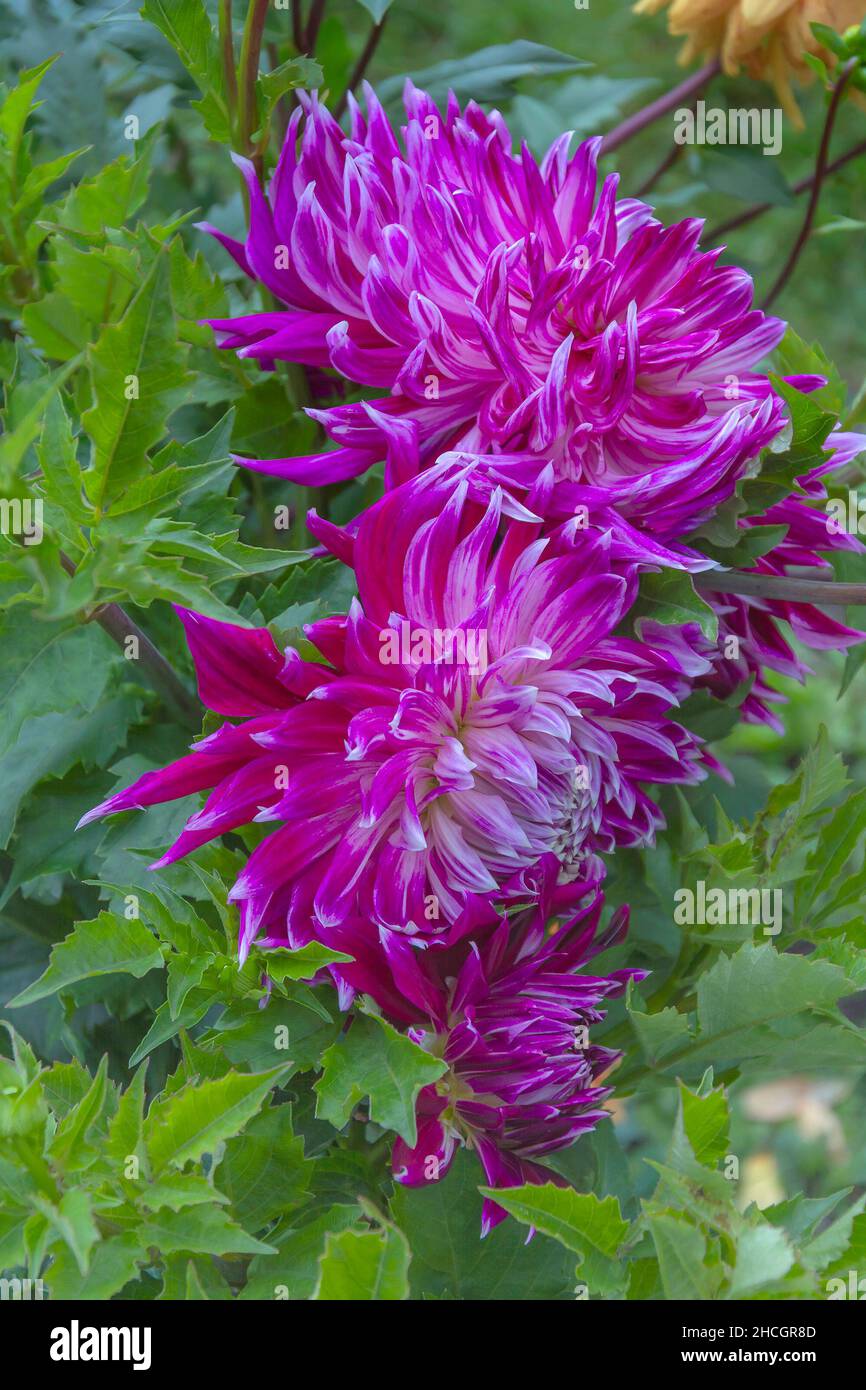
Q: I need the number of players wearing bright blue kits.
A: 0